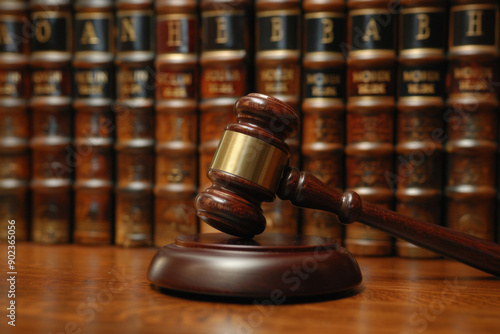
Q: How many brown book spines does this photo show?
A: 11